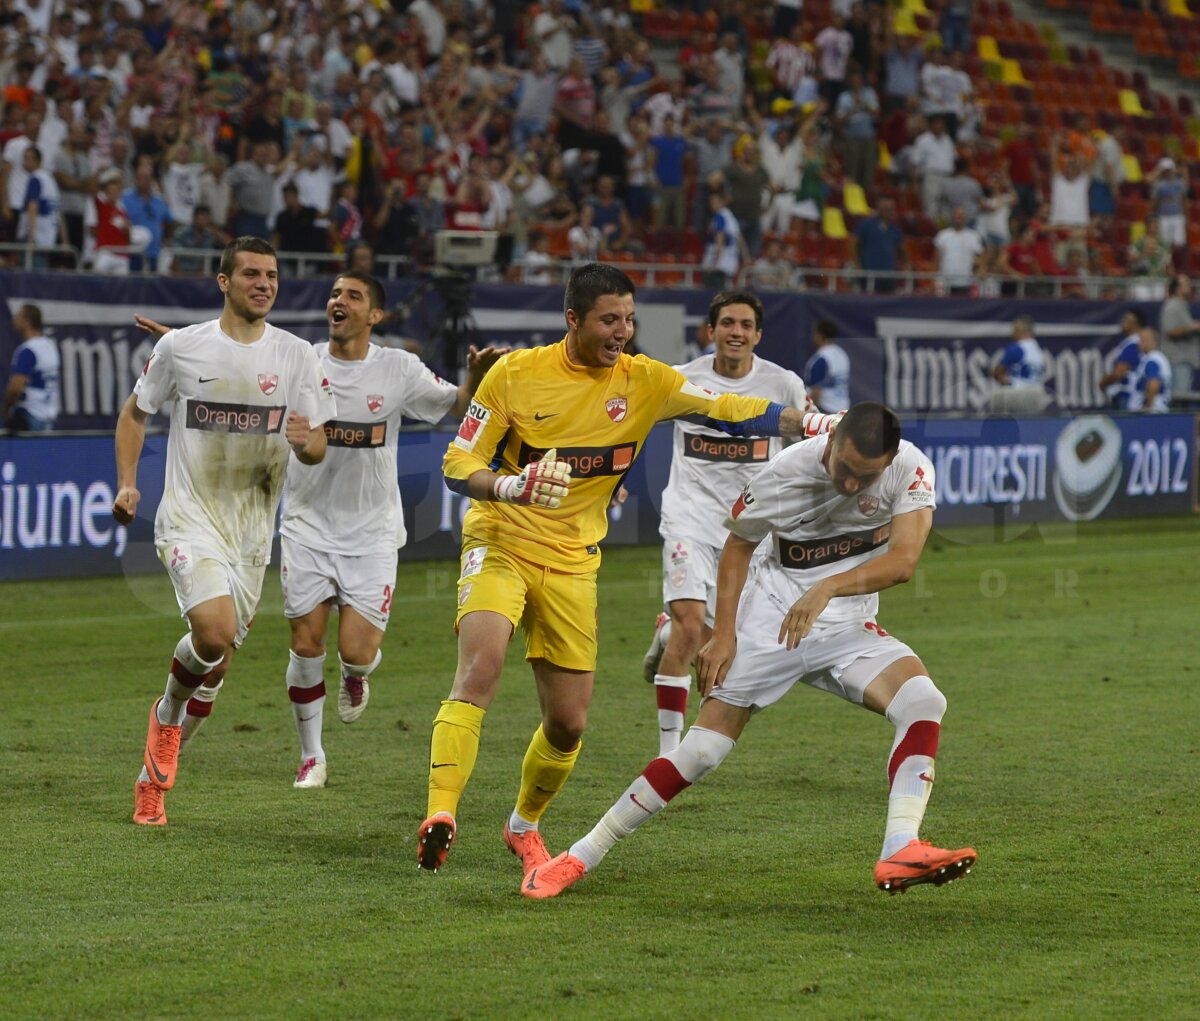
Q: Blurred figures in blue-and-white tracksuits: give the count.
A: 7